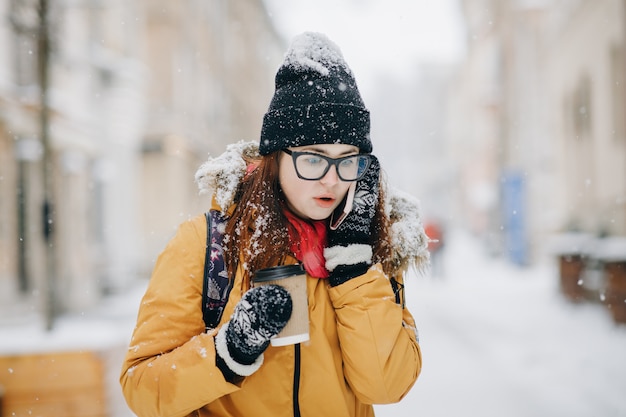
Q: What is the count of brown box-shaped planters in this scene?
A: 2